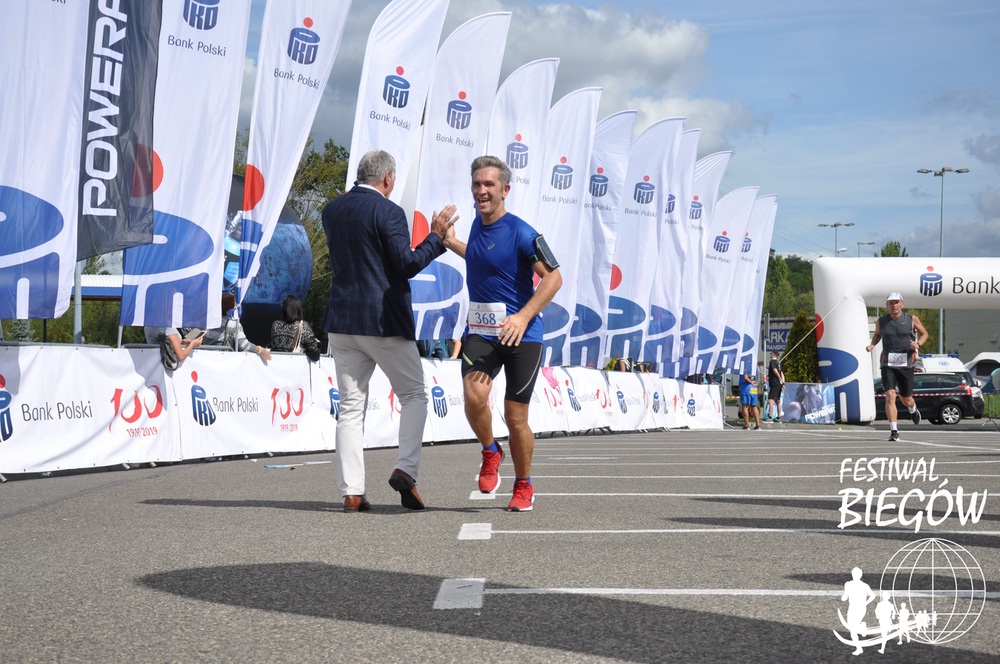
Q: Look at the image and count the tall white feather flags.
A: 14